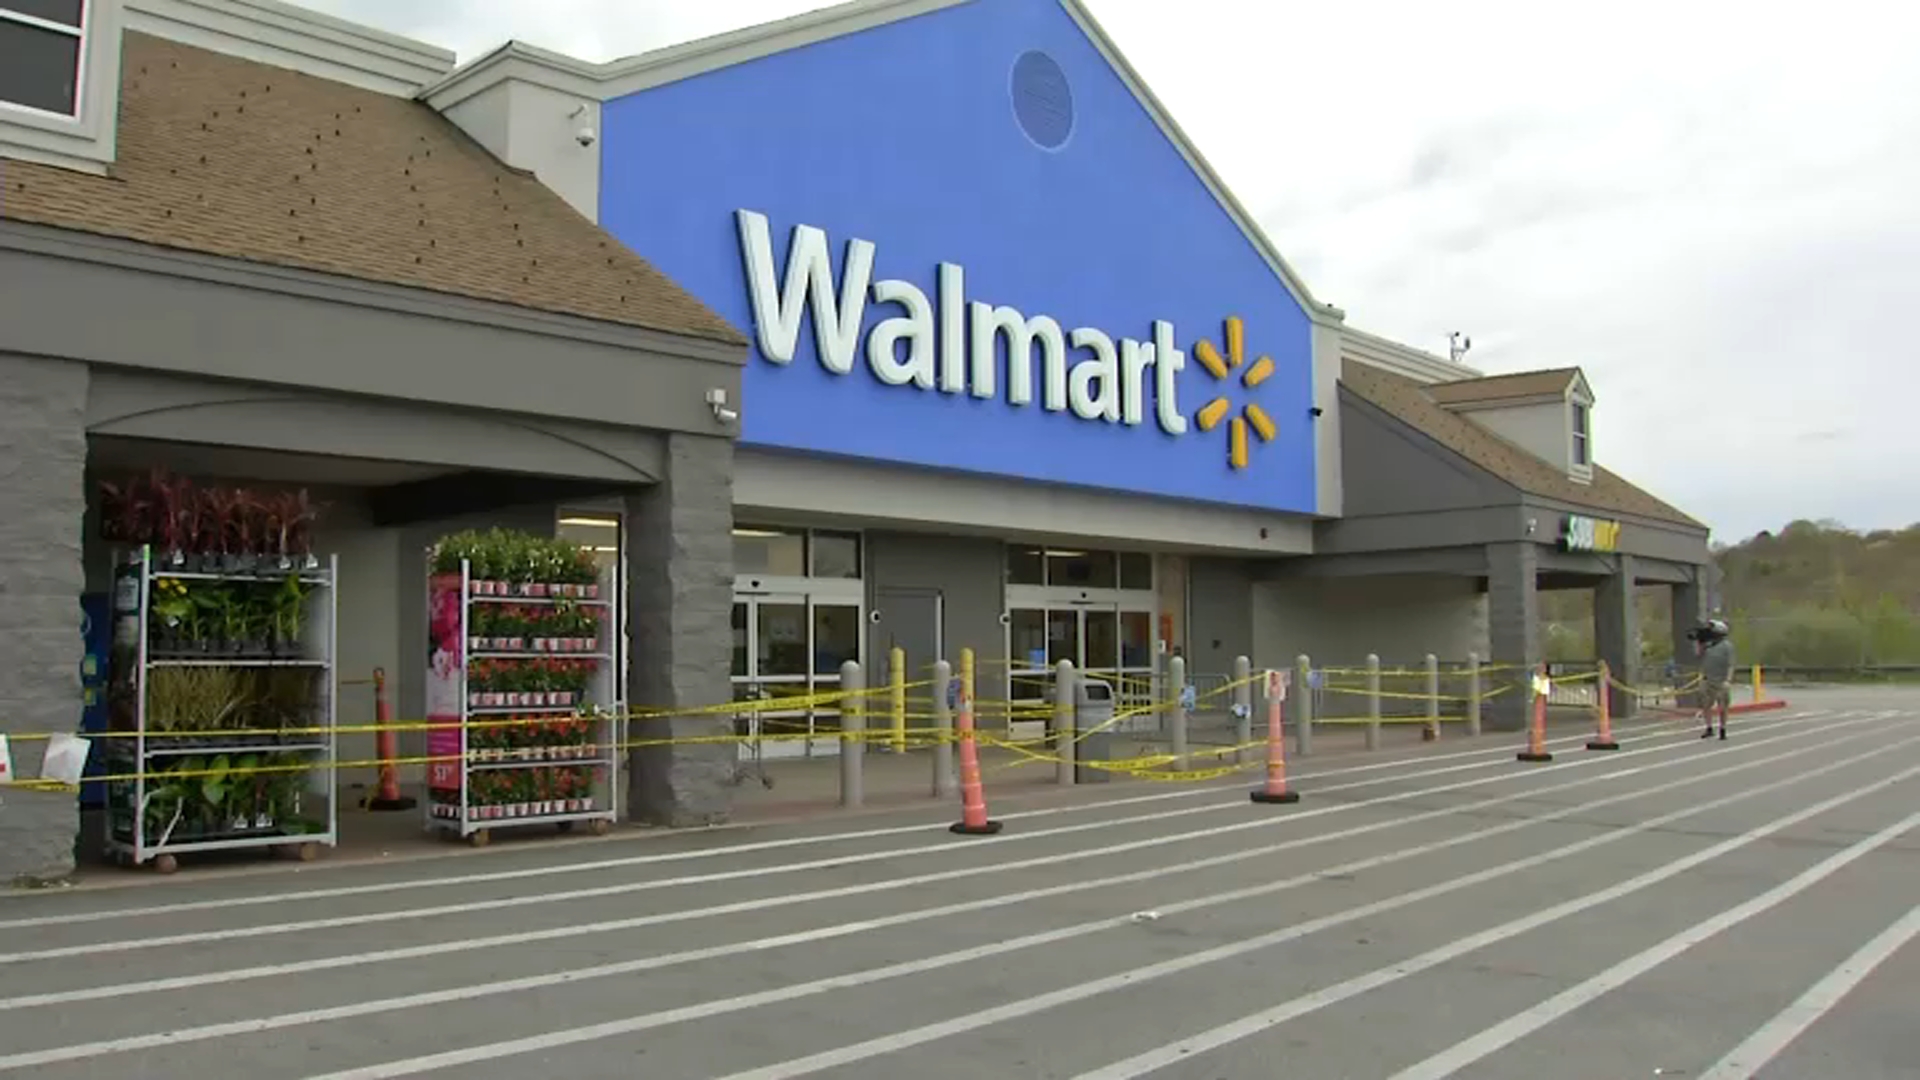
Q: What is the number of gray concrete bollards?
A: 9